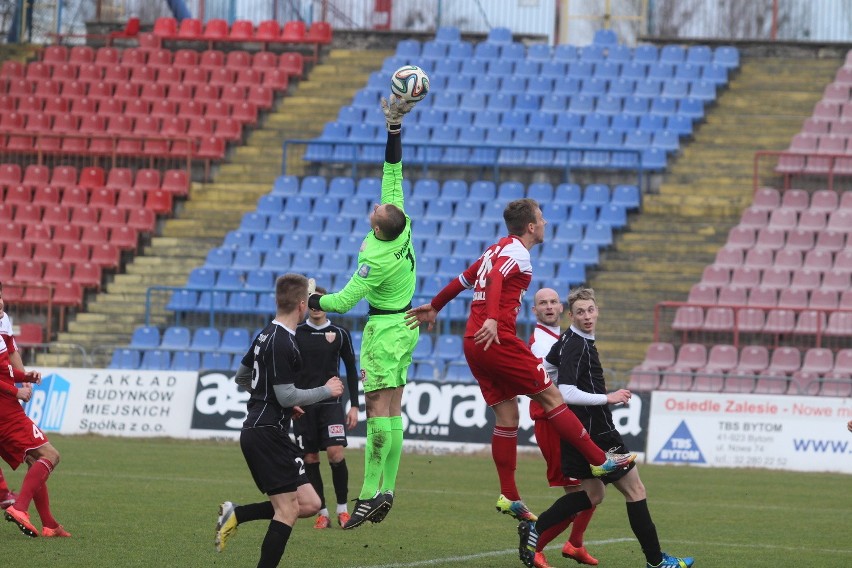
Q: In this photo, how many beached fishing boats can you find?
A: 0